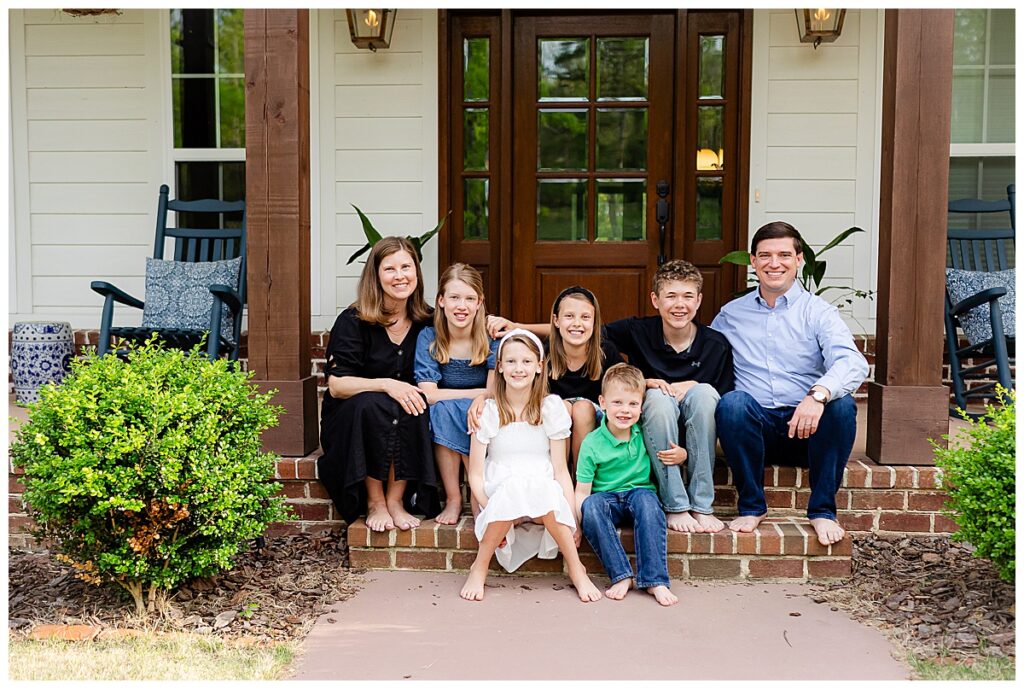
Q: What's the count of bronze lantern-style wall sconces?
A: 2